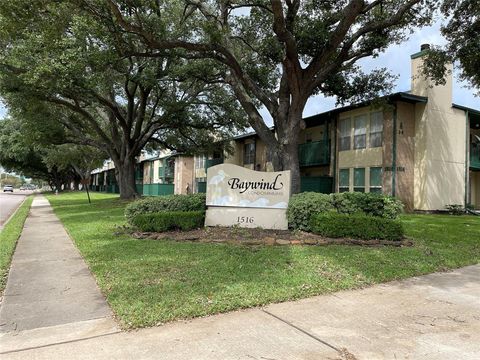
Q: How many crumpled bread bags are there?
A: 0